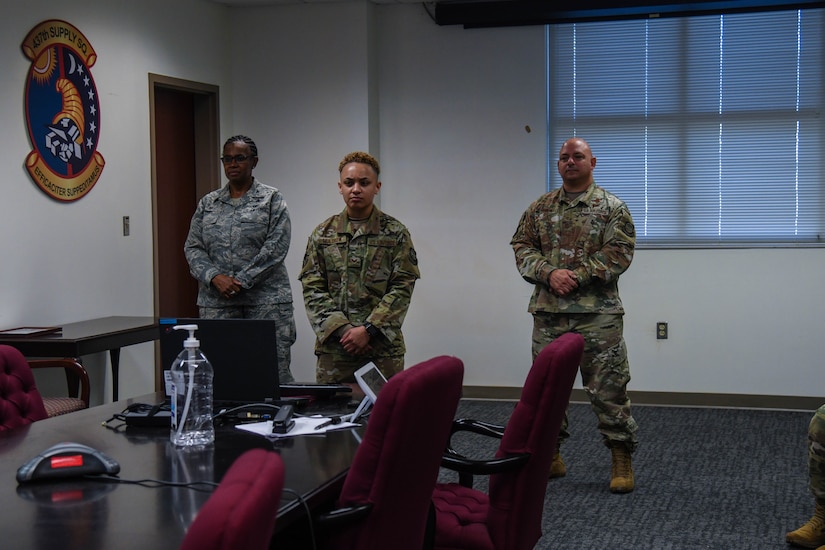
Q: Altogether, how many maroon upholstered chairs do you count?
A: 4